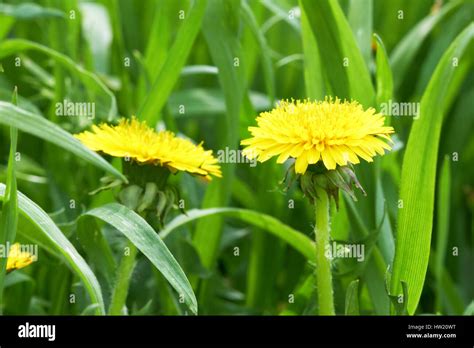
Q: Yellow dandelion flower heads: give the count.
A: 3